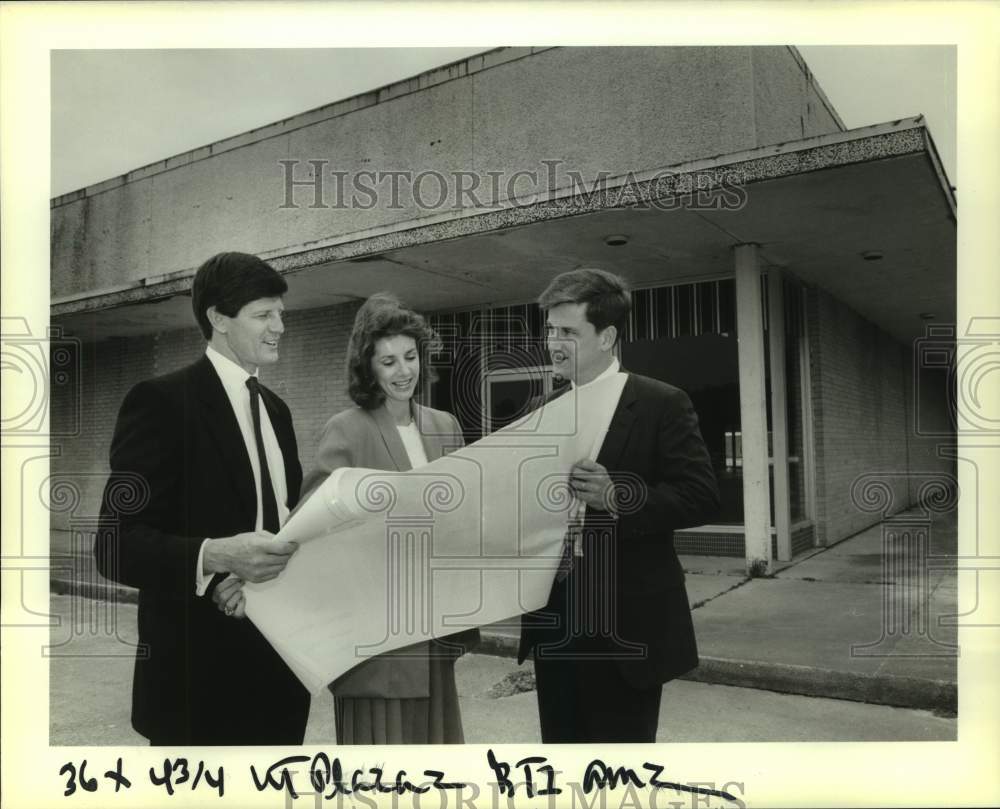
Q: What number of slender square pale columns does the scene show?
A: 2